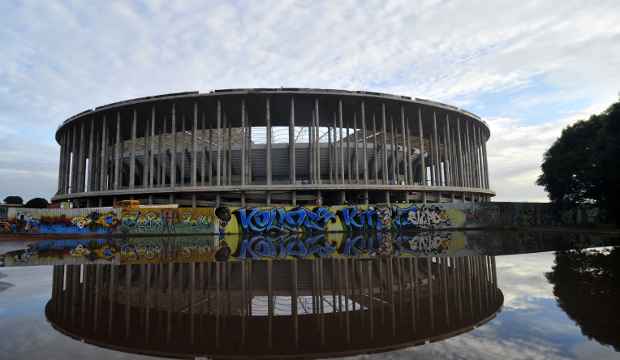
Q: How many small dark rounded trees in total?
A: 2